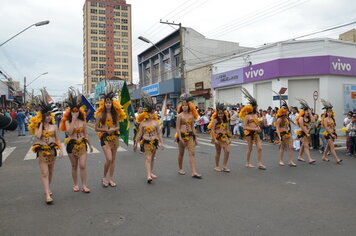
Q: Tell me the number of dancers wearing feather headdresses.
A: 10